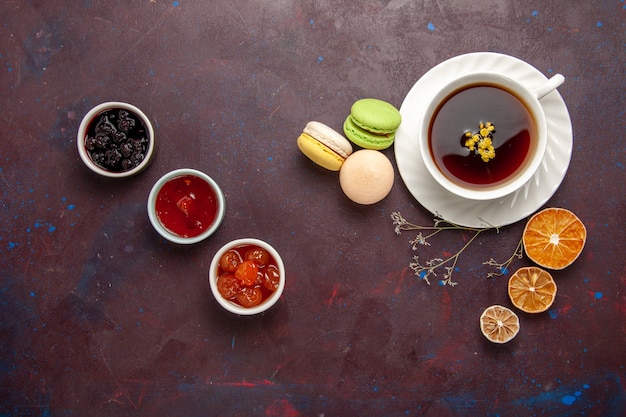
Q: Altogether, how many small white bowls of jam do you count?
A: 3